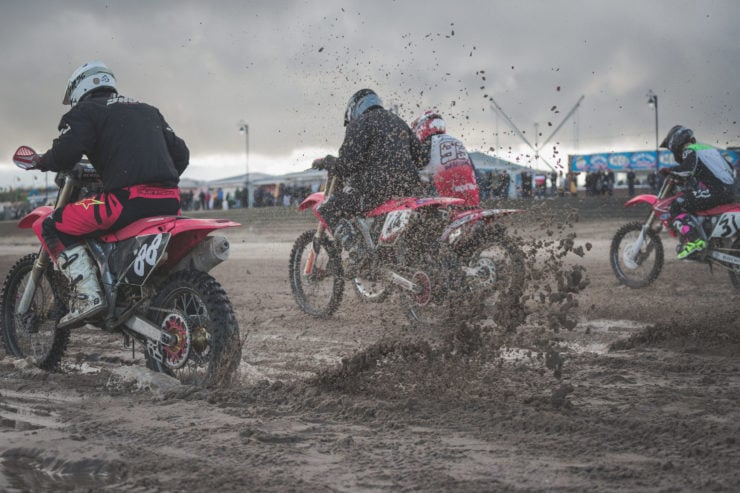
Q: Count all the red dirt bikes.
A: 4